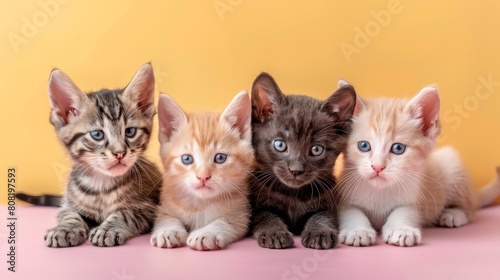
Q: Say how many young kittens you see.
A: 4